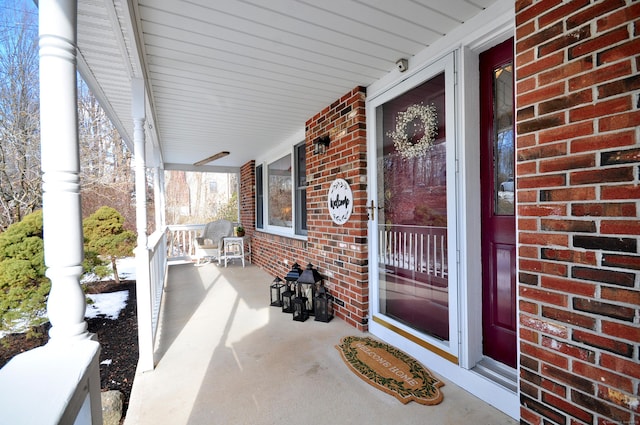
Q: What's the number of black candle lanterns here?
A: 6